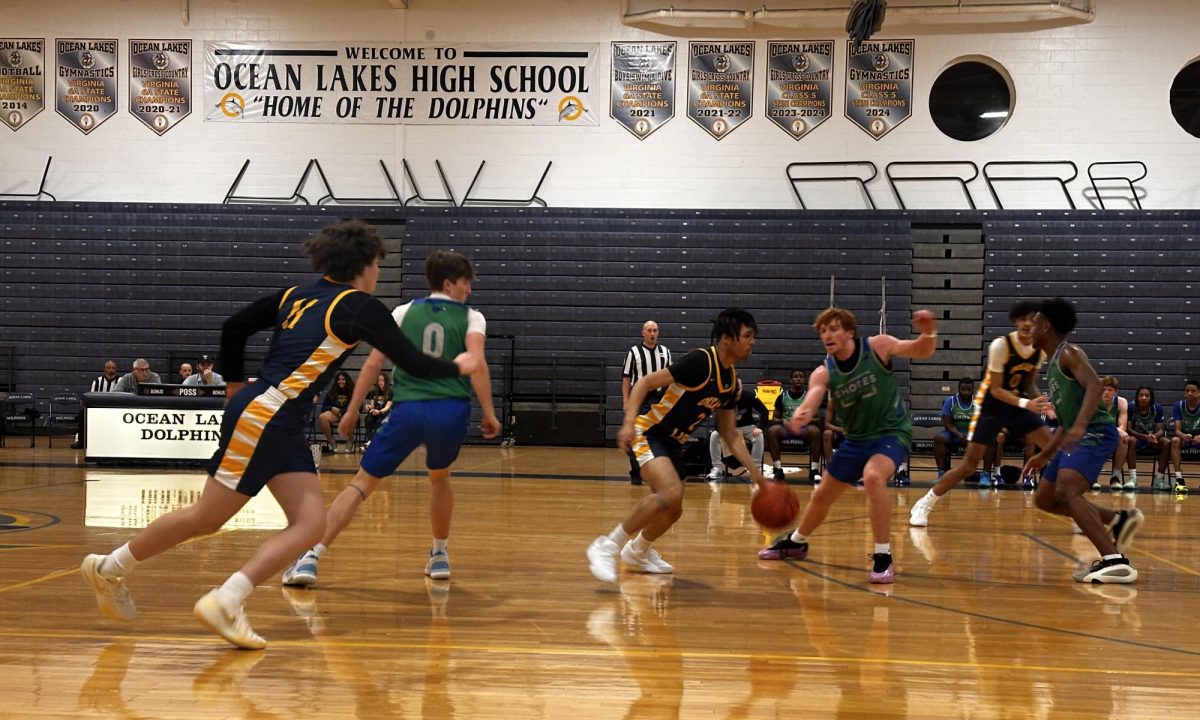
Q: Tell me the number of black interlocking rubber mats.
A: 0